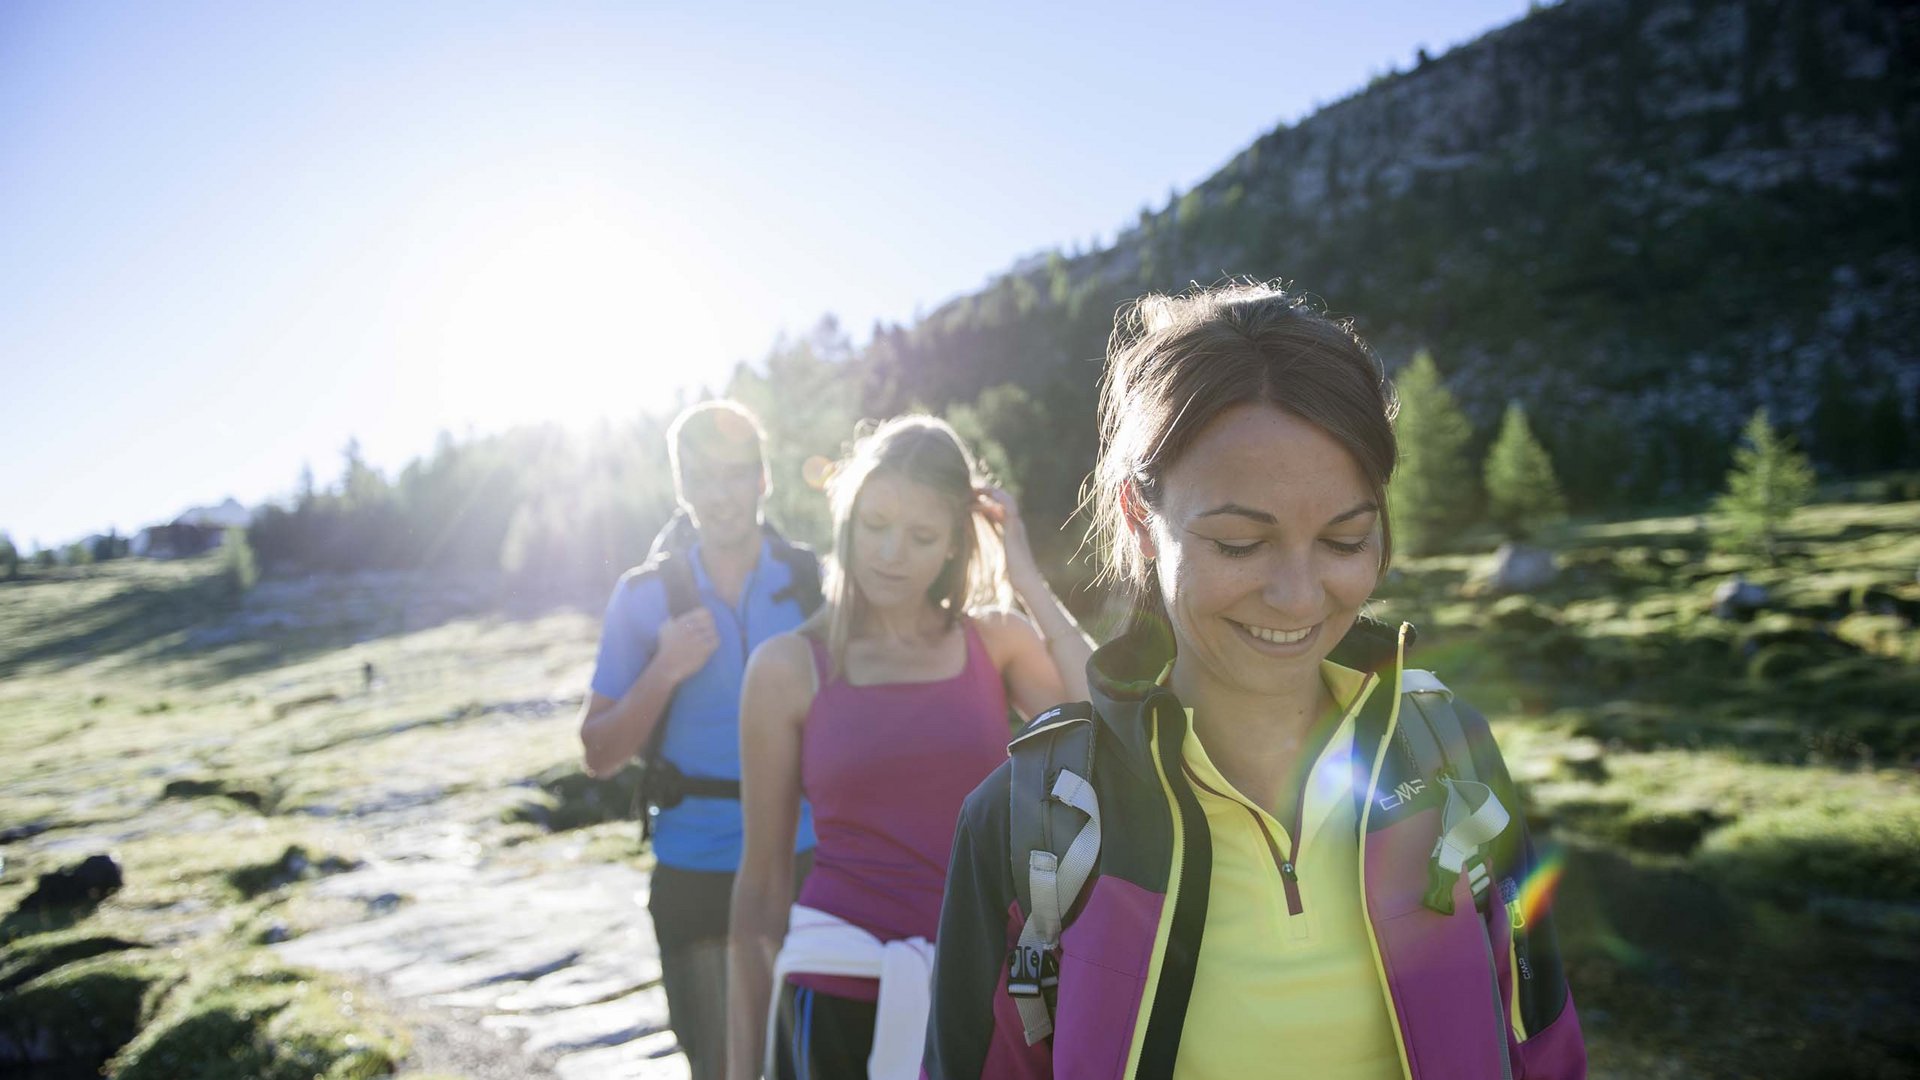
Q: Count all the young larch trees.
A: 3